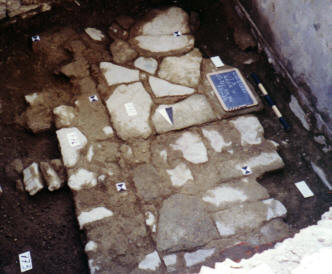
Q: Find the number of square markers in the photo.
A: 5